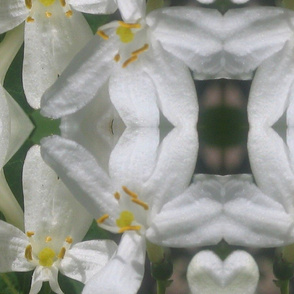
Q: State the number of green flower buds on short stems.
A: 2